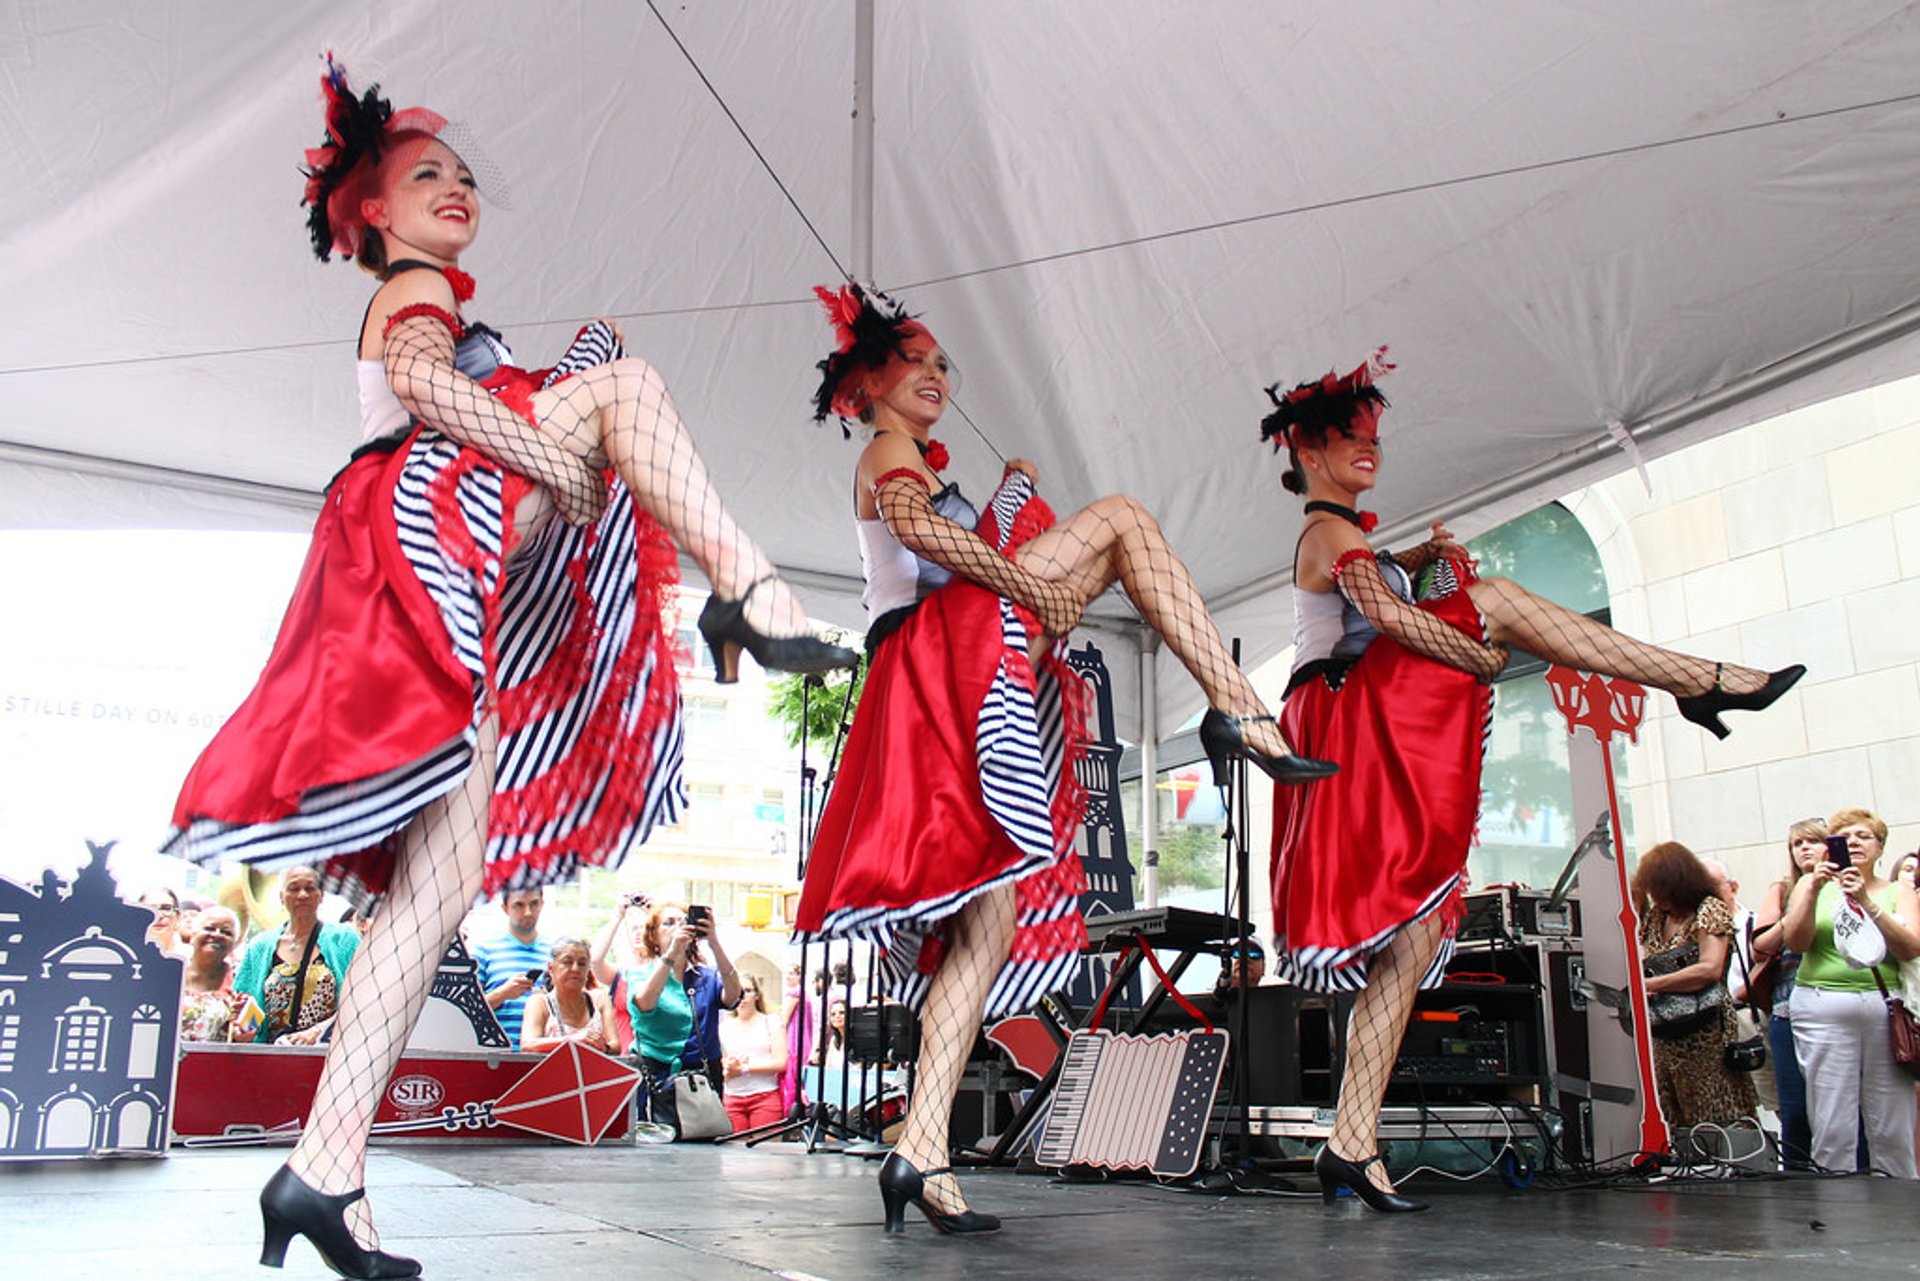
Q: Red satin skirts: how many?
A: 3